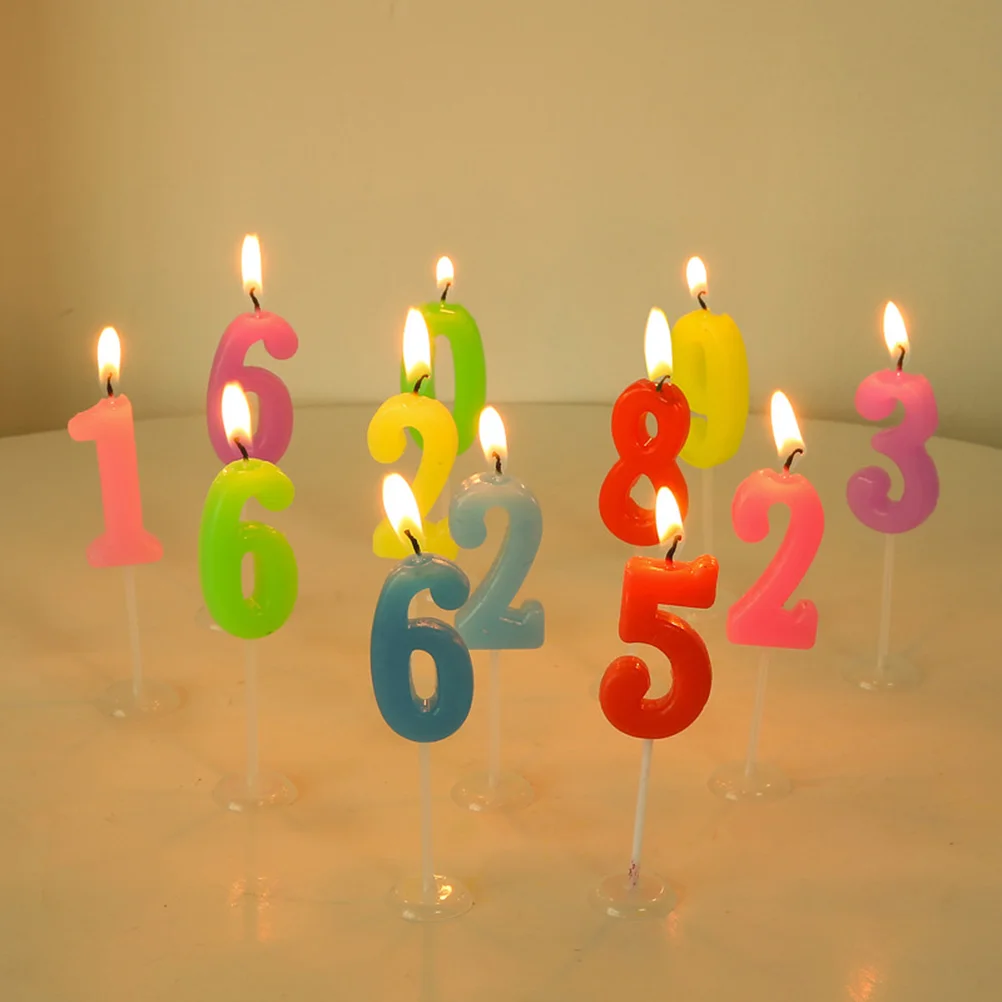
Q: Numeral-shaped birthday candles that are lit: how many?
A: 12